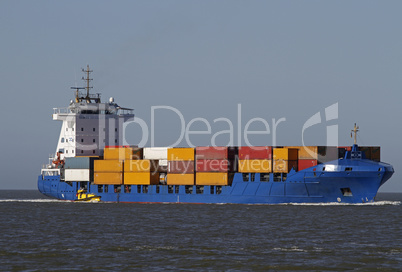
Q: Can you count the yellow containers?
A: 12